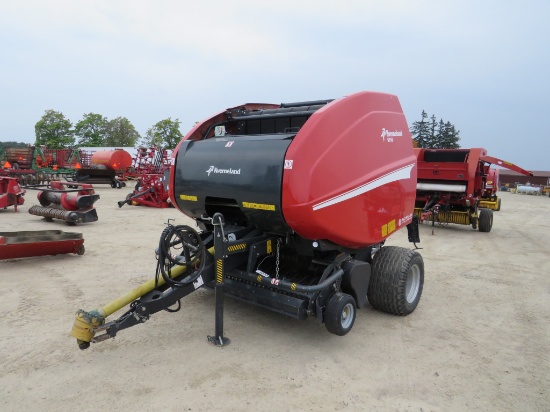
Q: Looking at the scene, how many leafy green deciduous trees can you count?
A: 4